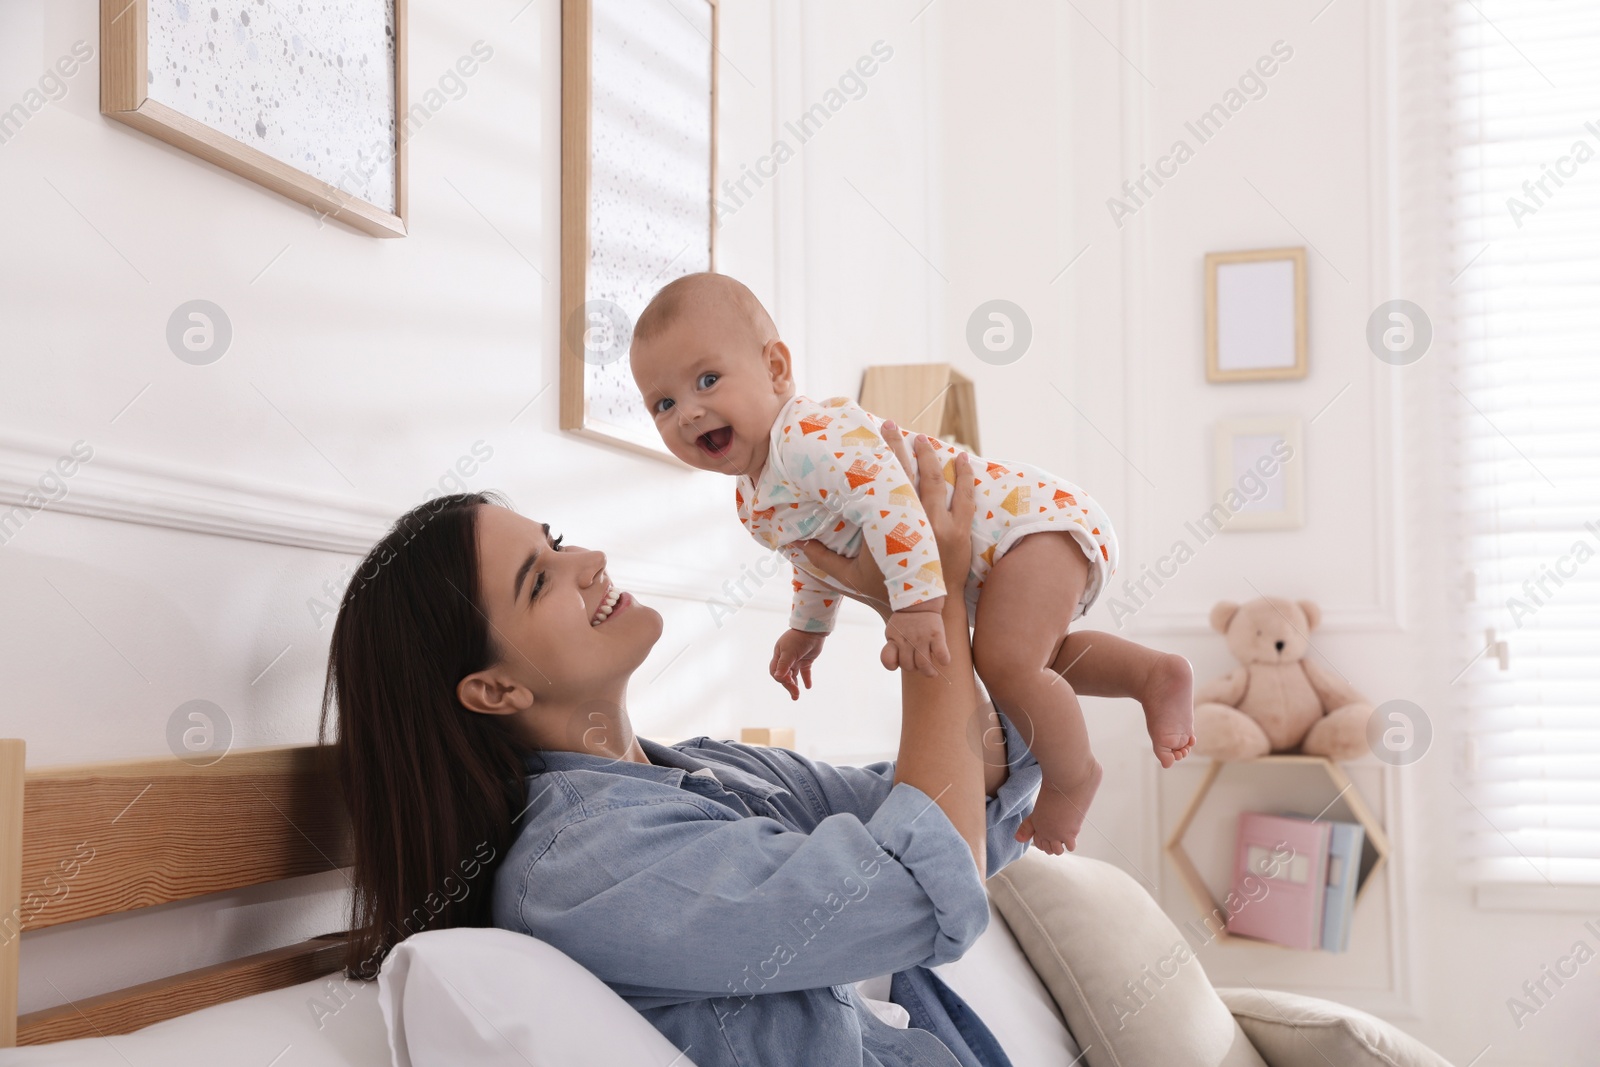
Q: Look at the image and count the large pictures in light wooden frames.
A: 2